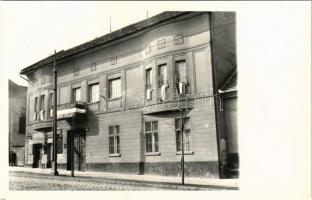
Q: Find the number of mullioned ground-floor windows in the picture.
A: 3